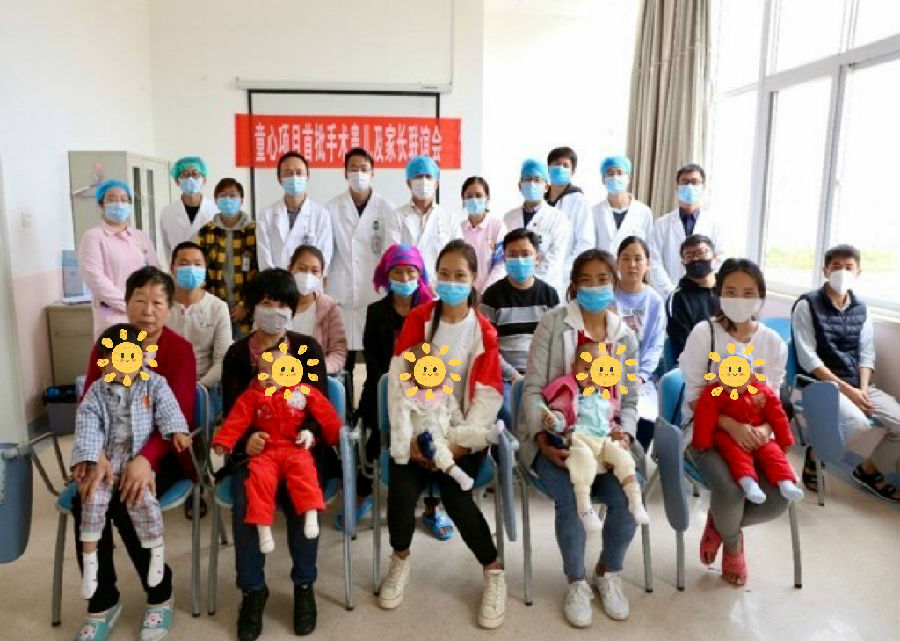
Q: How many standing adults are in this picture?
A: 11